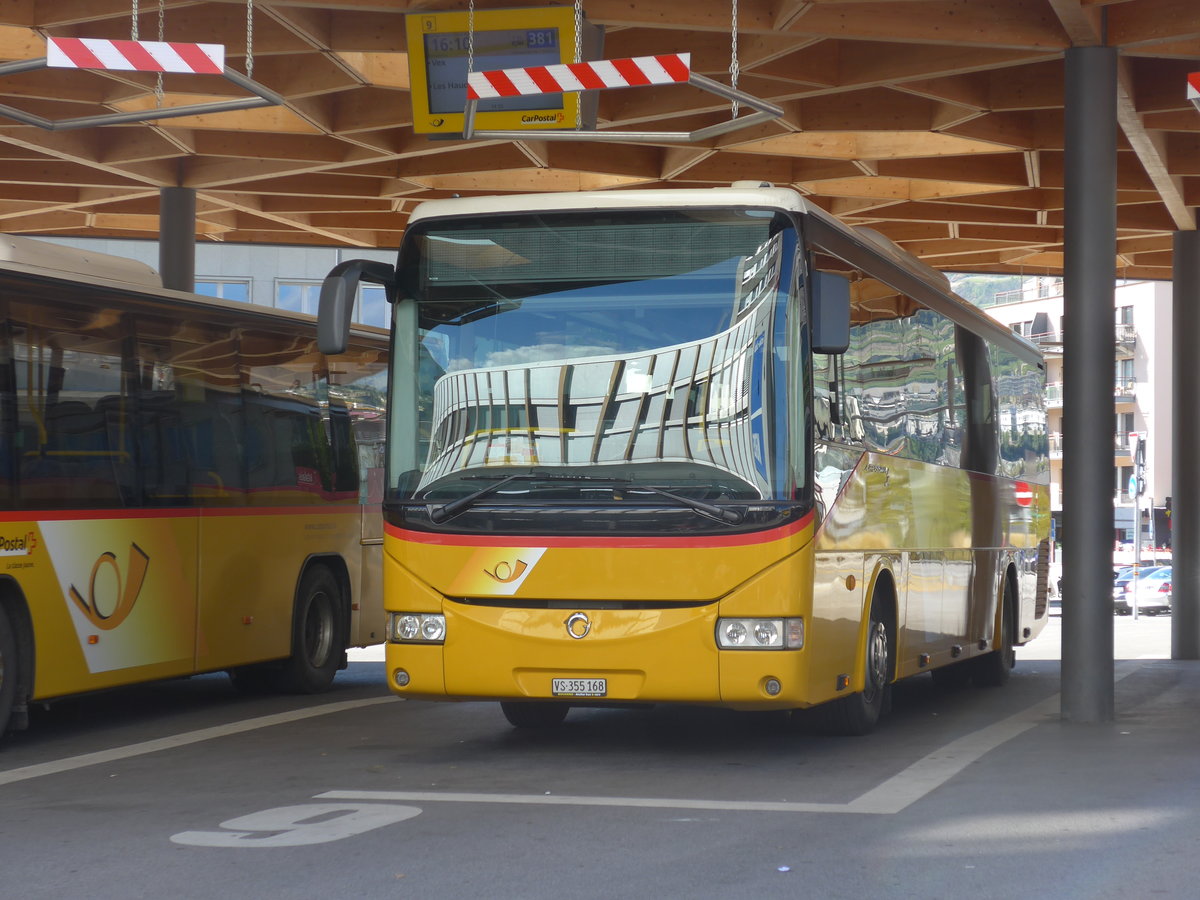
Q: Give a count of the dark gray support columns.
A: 3